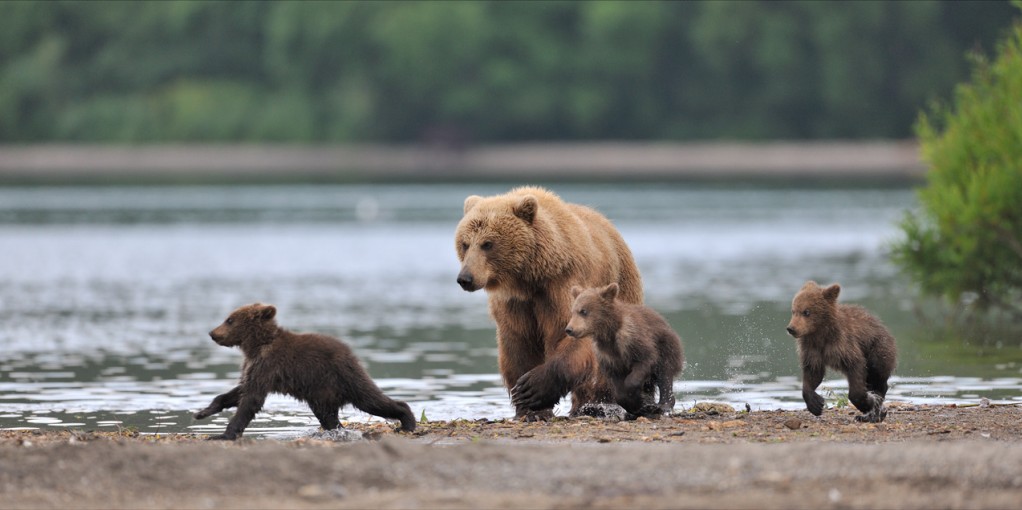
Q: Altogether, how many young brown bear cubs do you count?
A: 3